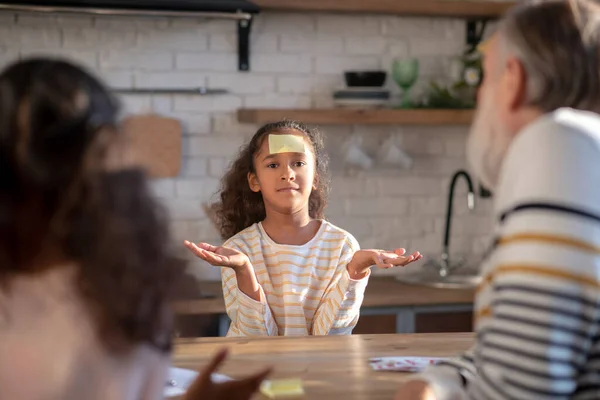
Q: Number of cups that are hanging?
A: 2